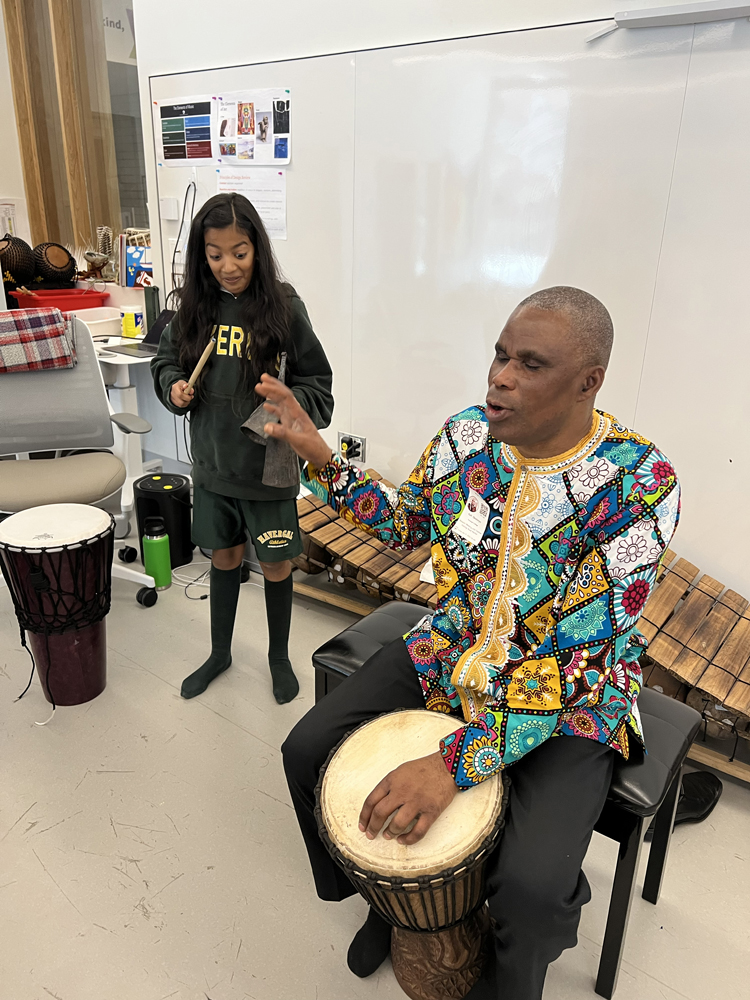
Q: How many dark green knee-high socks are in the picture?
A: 2